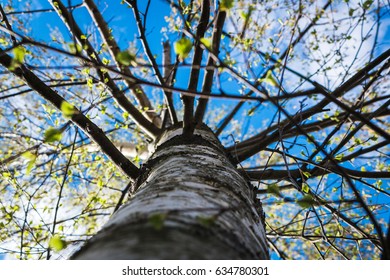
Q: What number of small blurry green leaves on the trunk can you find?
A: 2